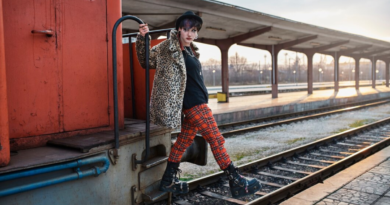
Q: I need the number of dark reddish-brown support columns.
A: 7